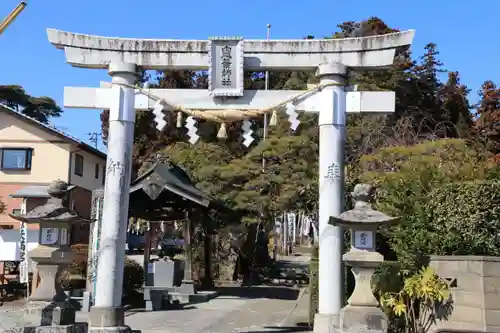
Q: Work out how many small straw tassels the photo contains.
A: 3